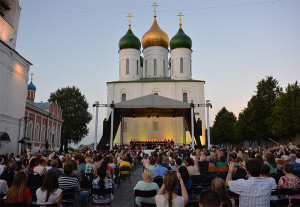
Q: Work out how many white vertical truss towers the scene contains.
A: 4